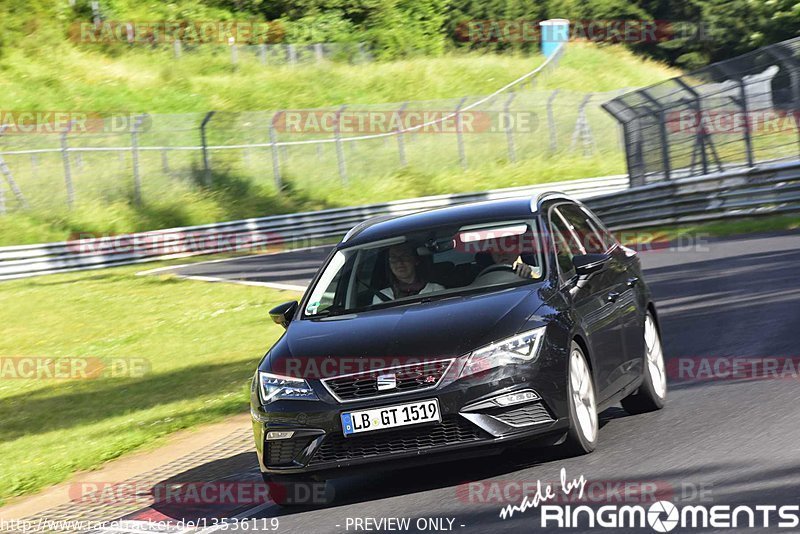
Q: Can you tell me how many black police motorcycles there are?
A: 0